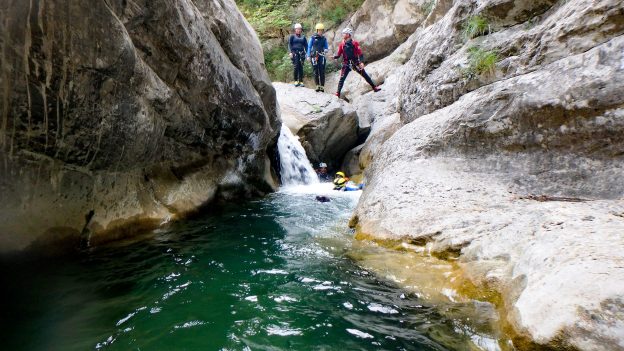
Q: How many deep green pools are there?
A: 1